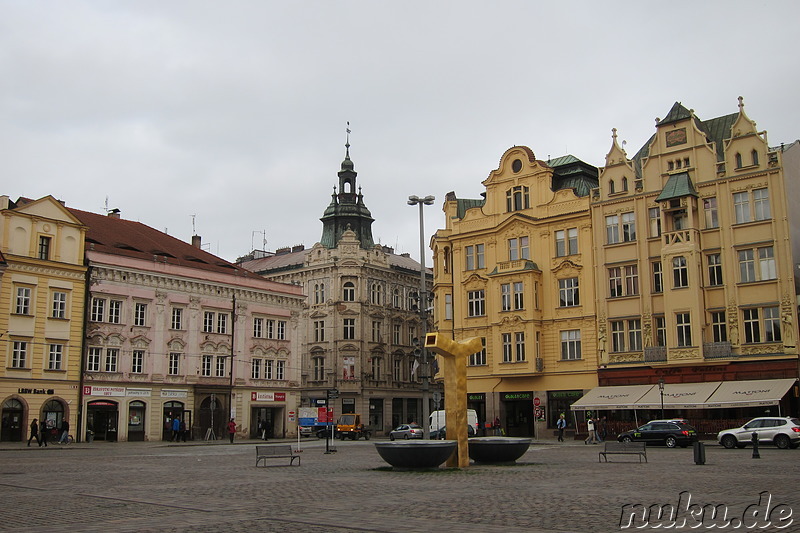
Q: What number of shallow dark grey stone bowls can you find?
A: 2